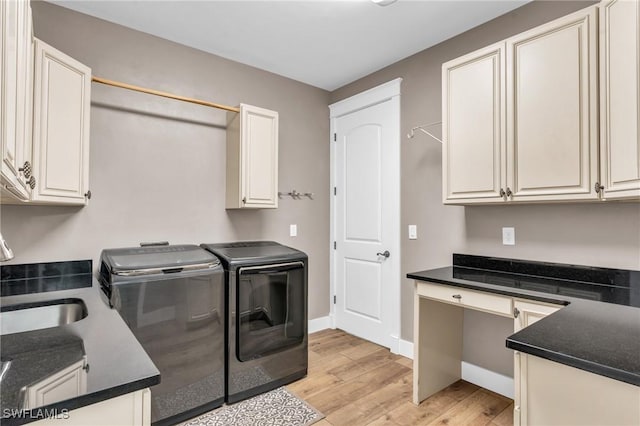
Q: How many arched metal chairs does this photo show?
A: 0